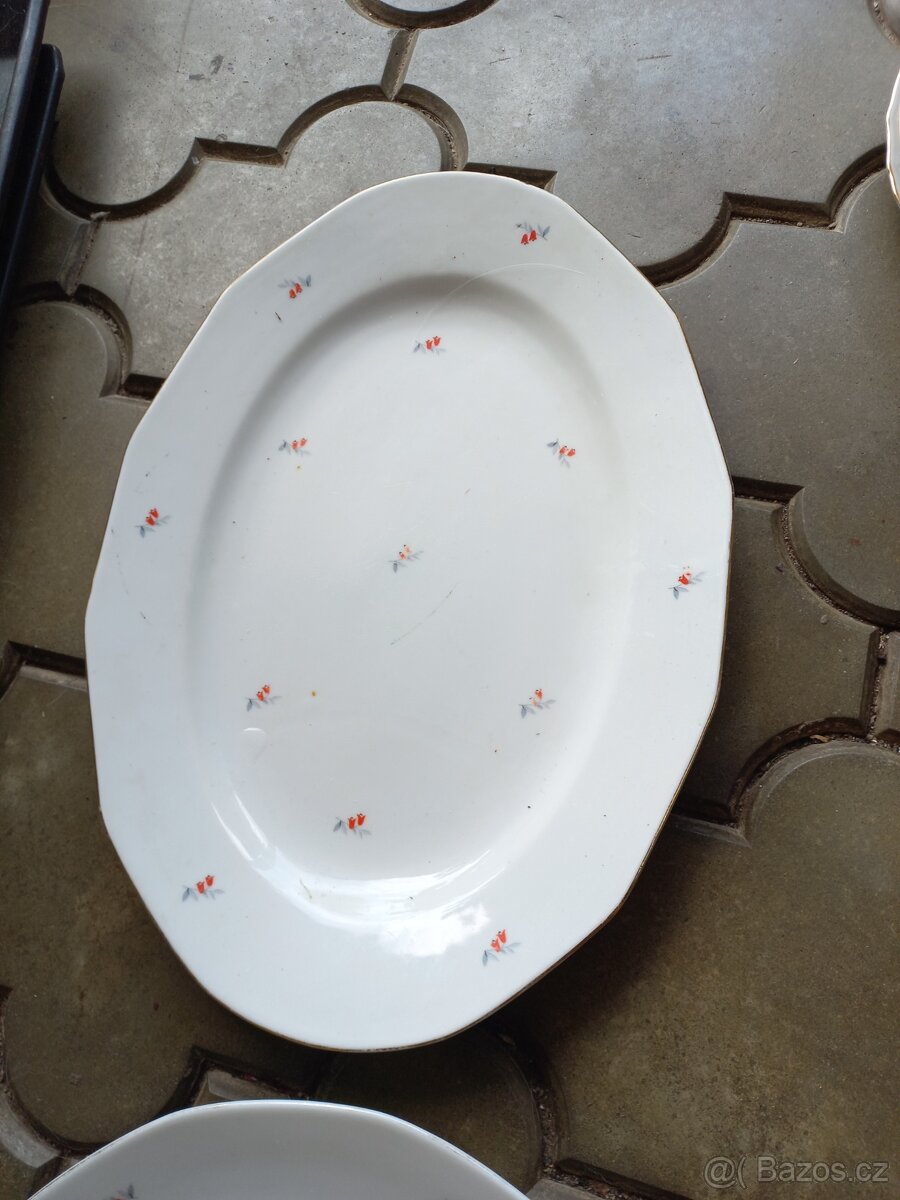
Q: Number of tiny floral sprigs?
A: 13